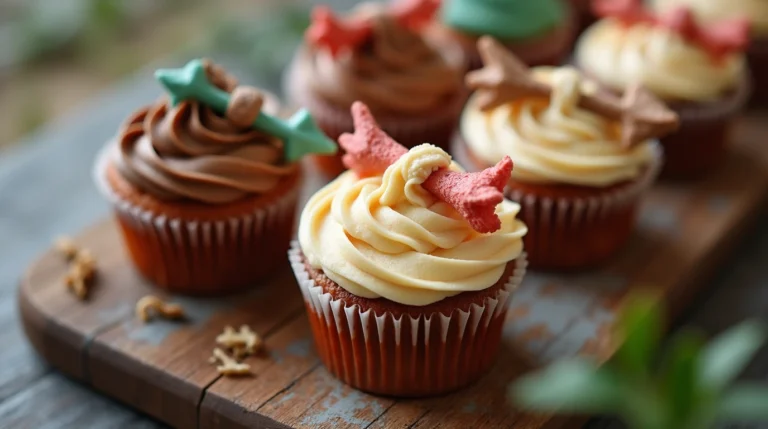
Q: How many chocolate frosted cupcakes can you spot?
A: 2